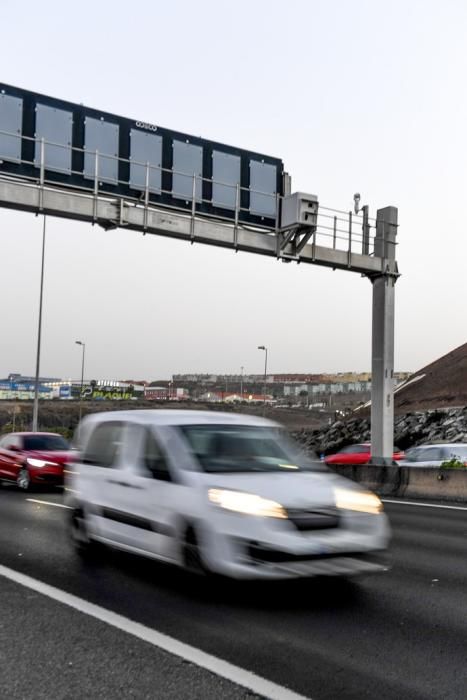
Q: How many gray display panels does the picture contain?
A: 7